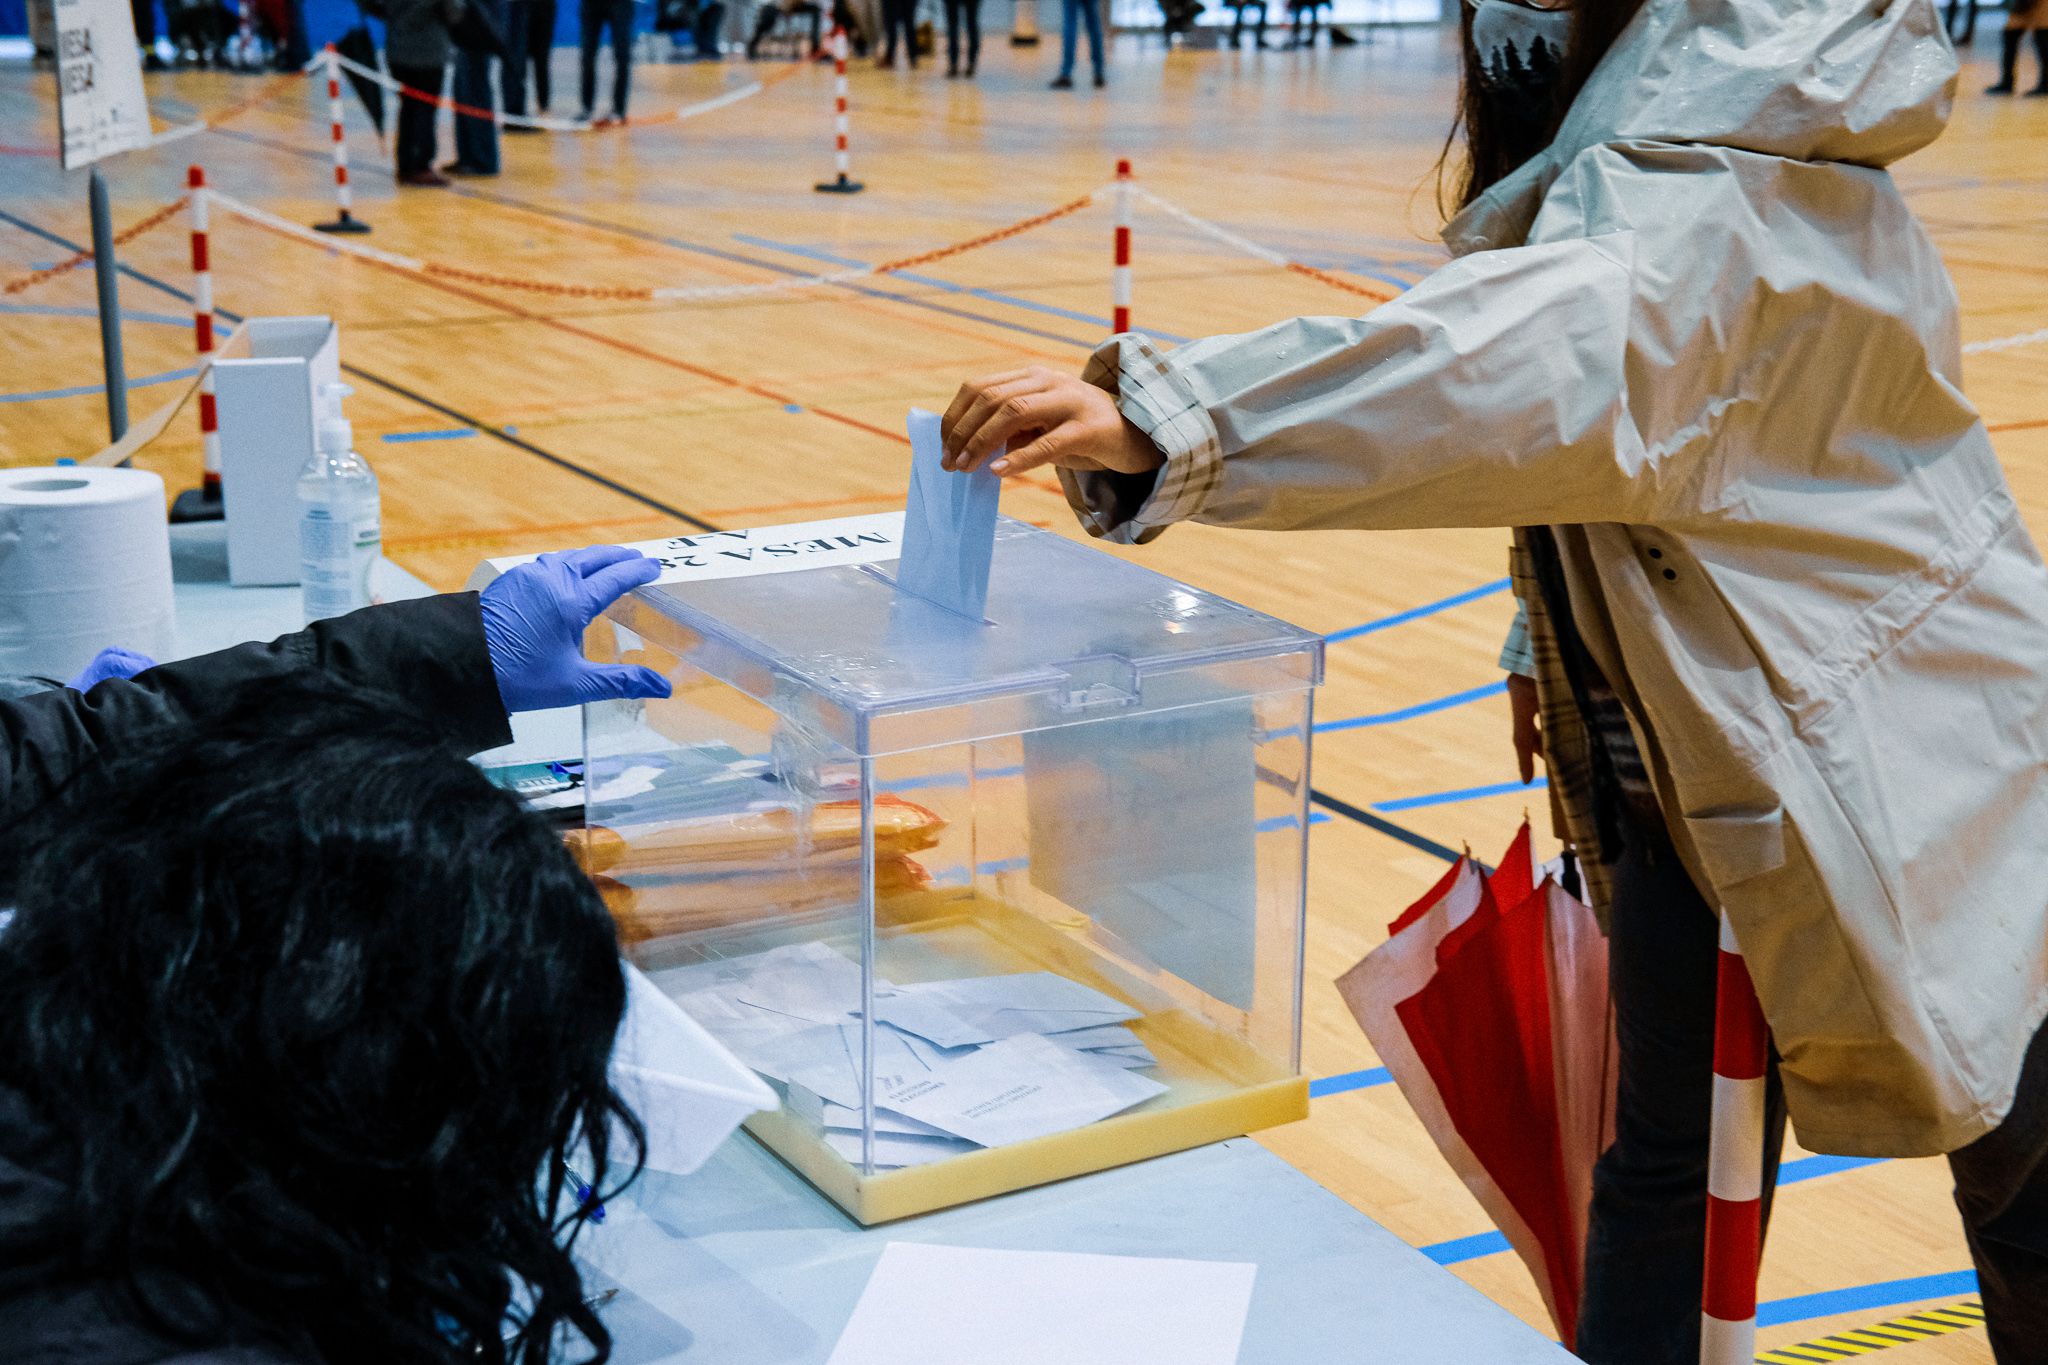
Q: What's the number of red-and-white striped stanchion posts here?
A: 5